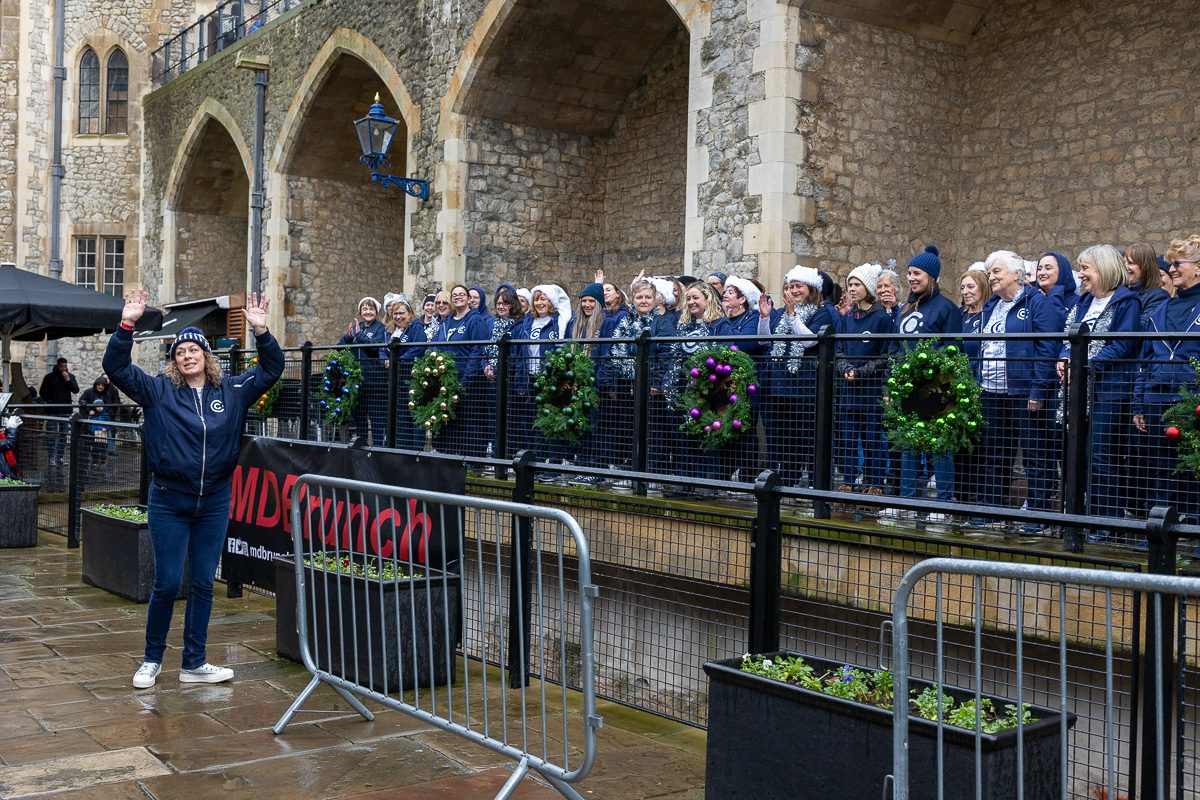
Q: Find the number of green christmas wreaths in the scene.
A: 7